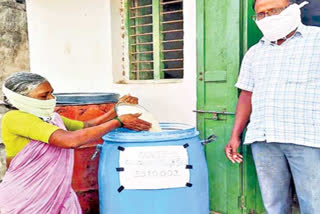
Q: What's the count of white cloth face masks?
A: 2